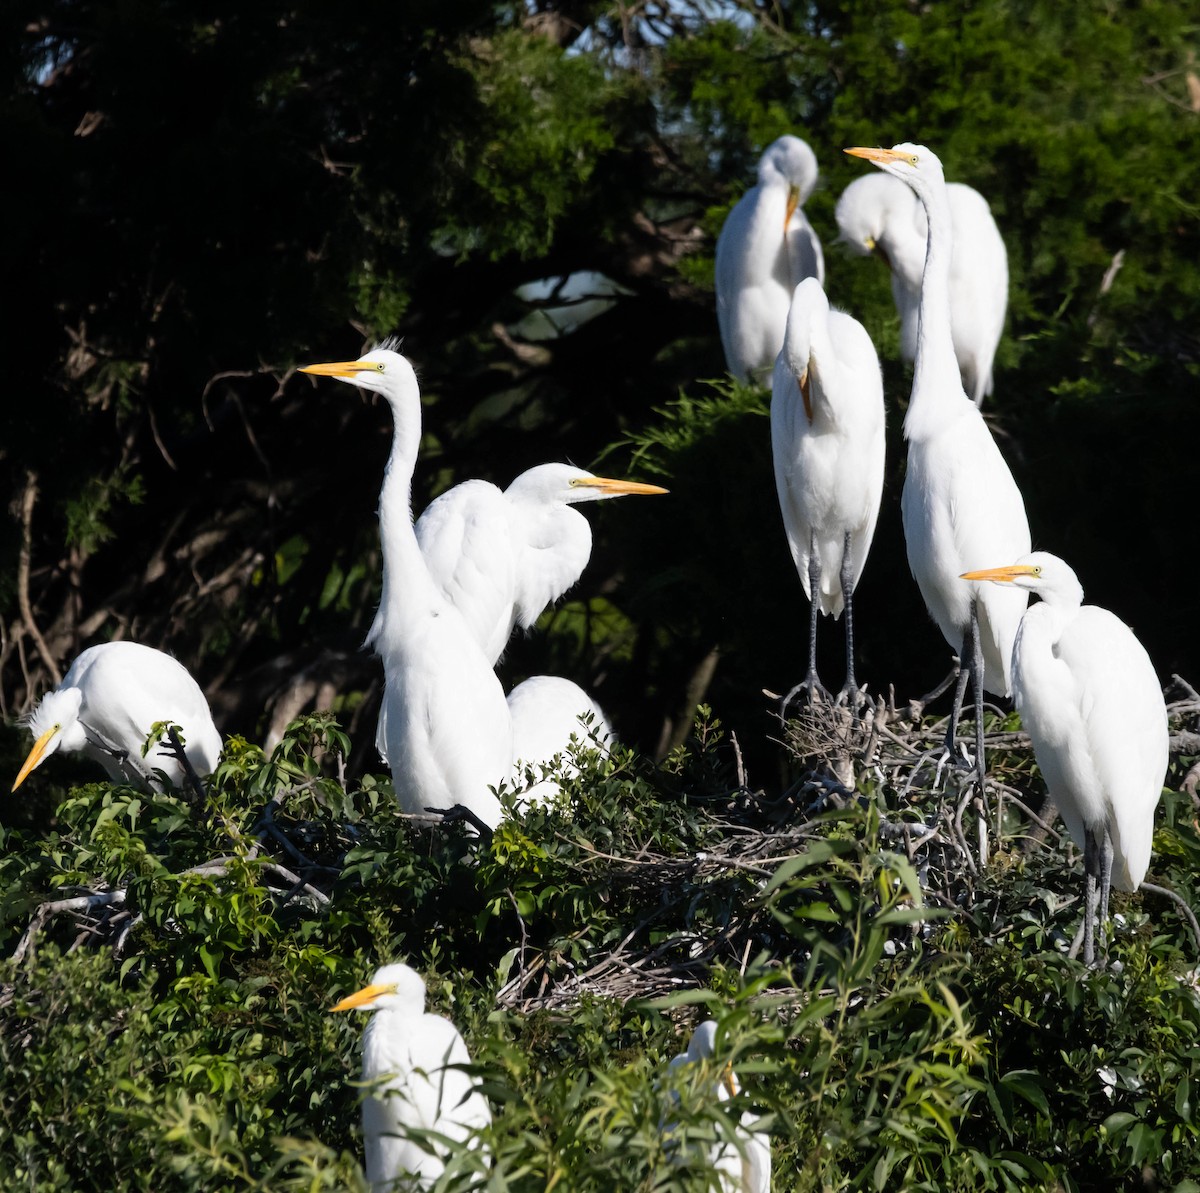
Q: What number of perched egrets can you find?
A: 11